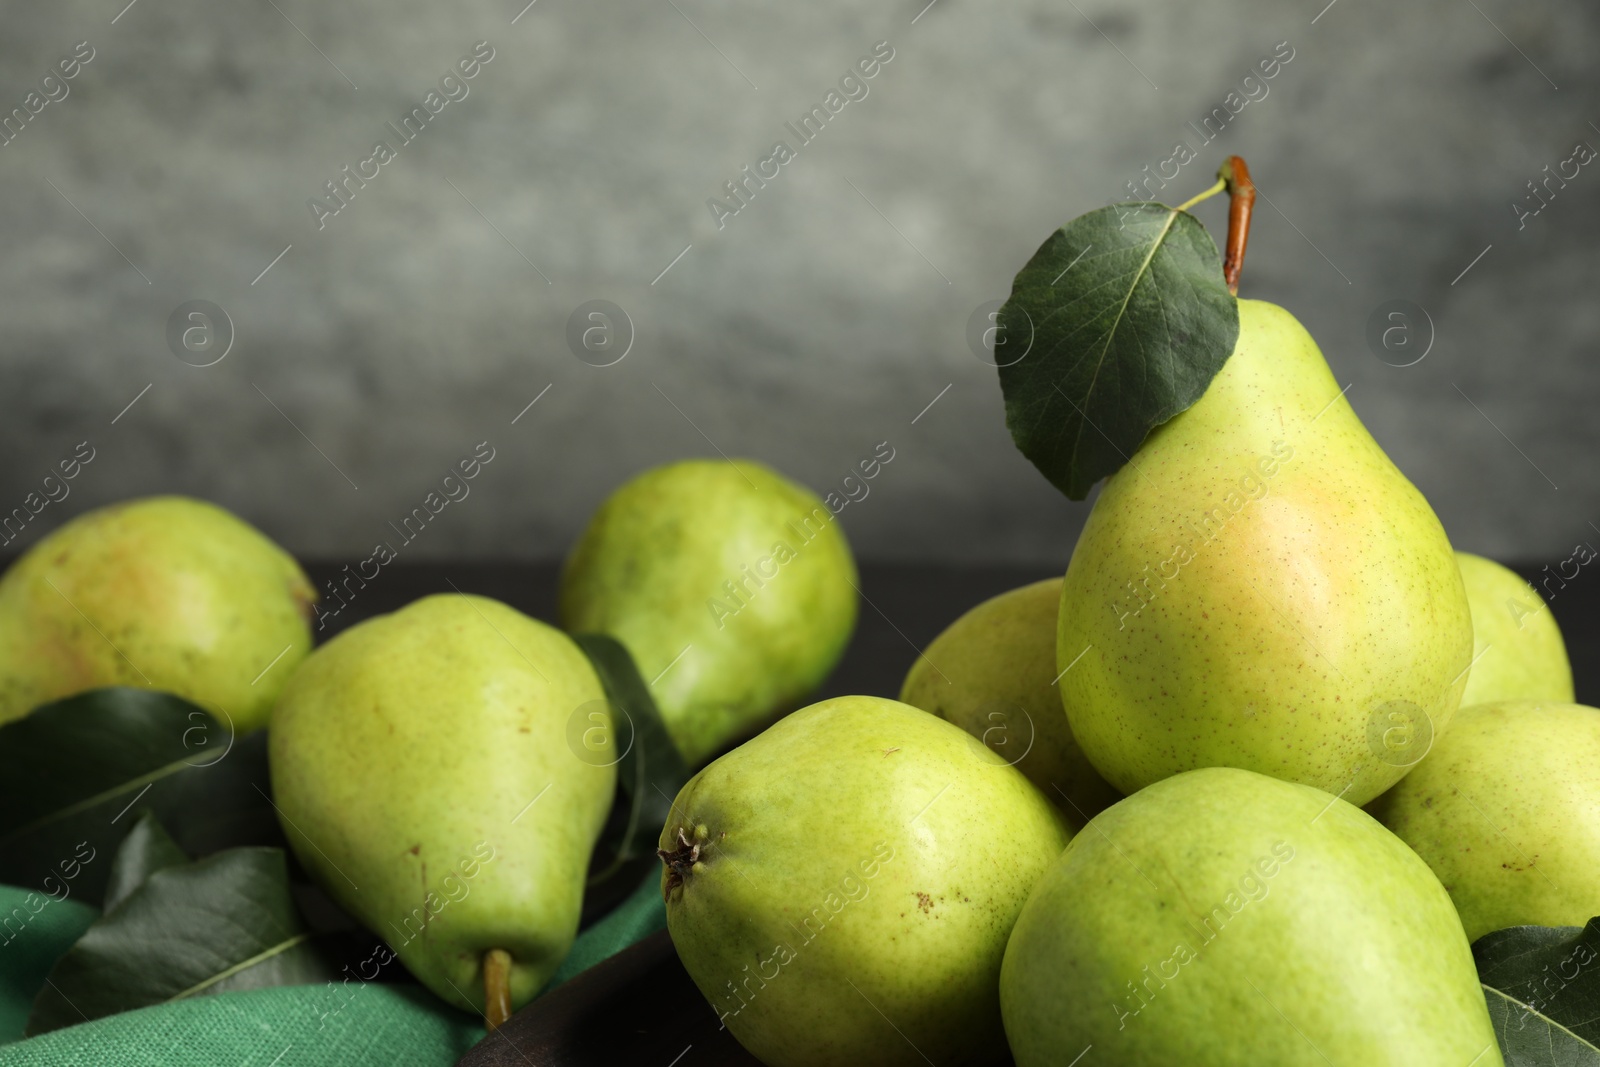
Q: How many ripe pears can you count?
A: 9